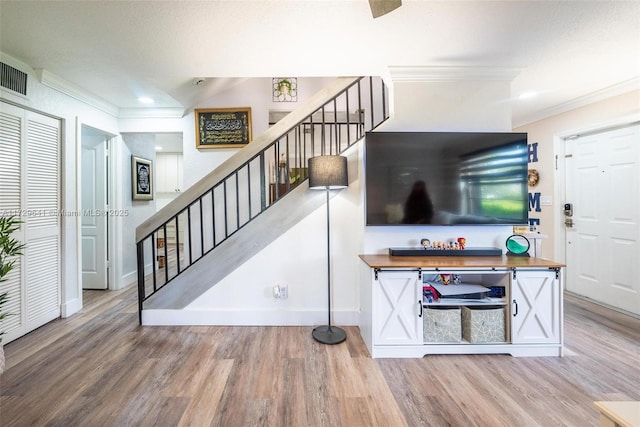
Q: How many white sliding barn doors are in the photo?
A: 2